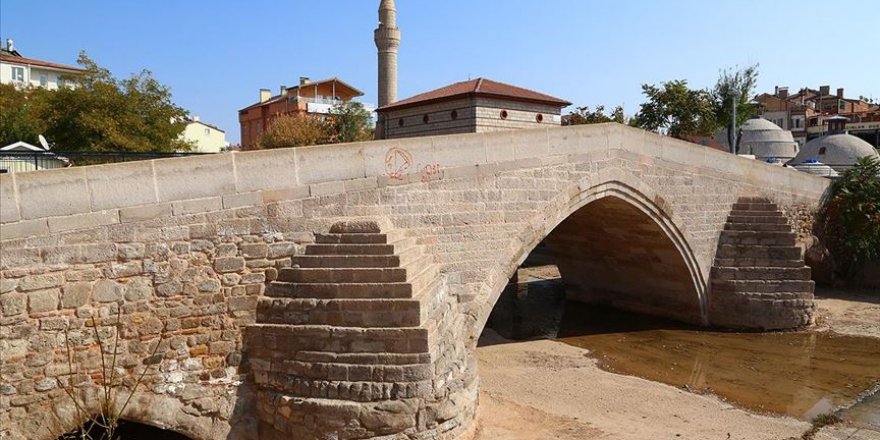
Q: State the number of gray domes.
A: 2